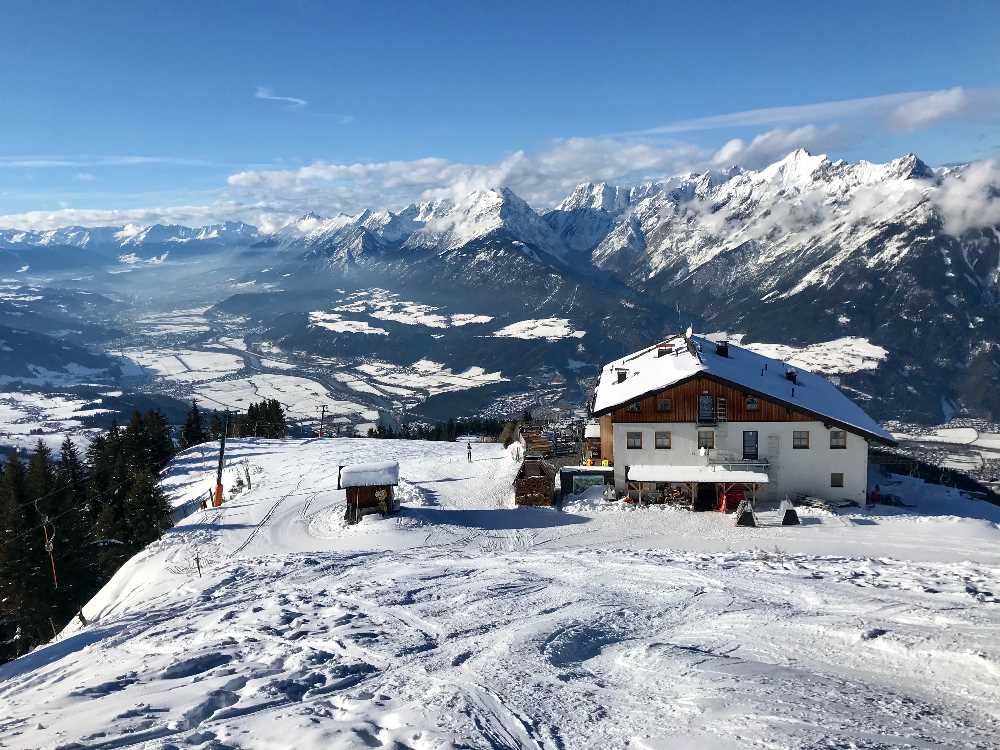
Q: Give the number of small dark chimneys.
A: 4